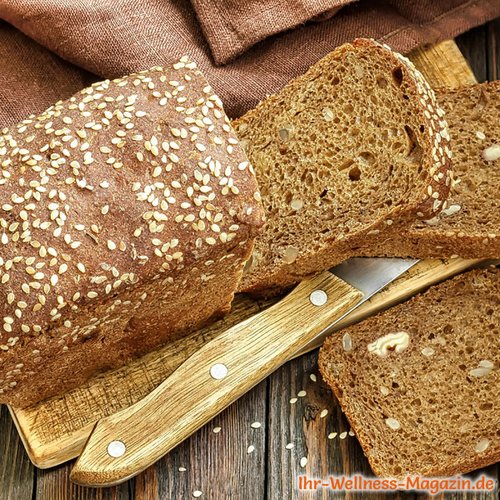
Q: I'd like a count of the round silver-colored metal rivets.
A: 3